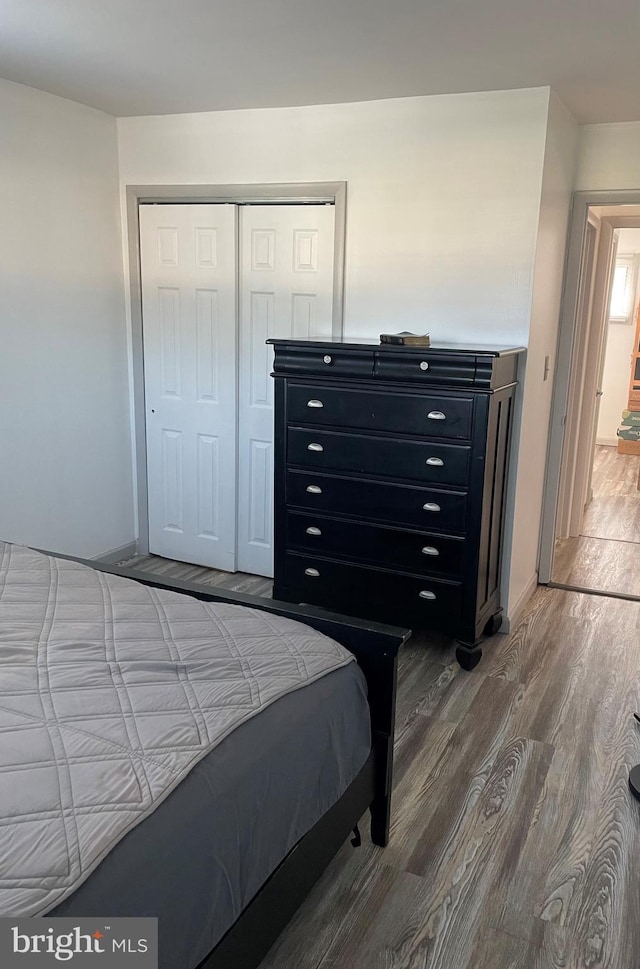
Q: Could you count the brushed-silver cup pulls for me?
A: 10